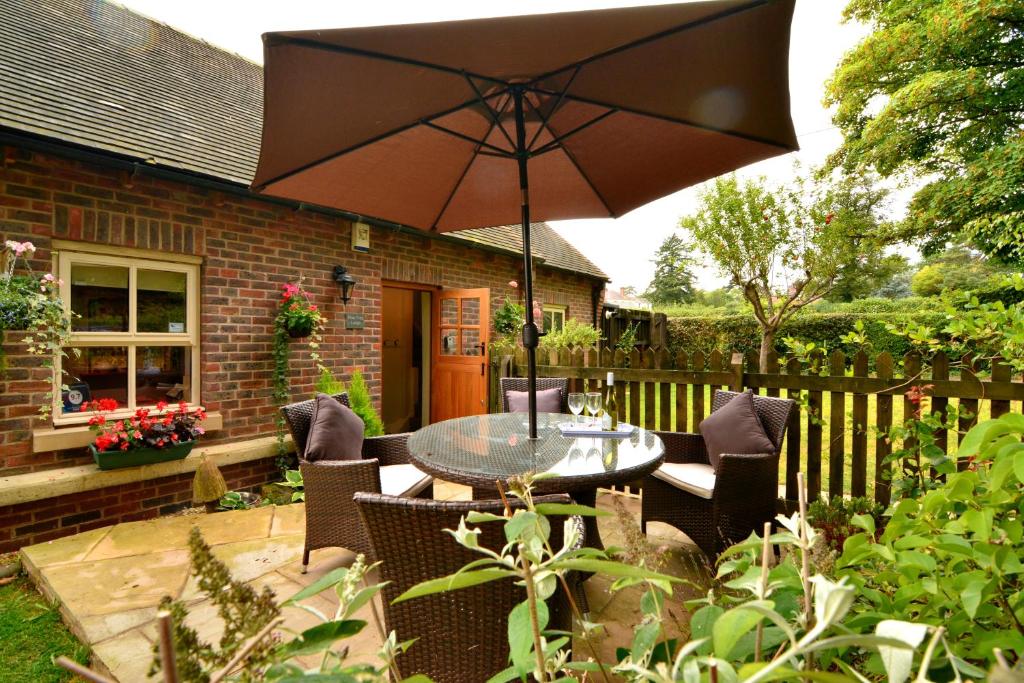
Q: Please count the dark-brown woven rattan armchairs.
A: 4